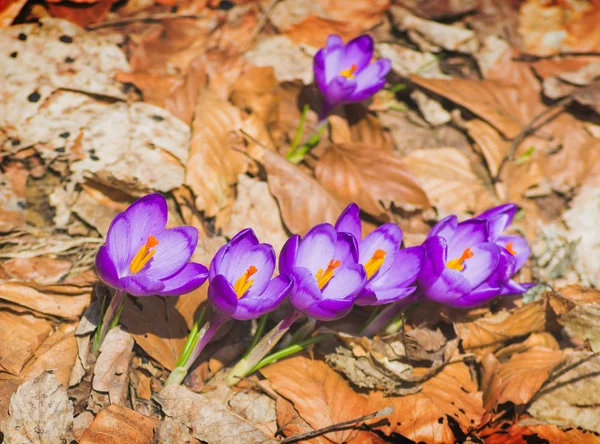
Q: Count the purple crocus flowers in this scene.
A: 7